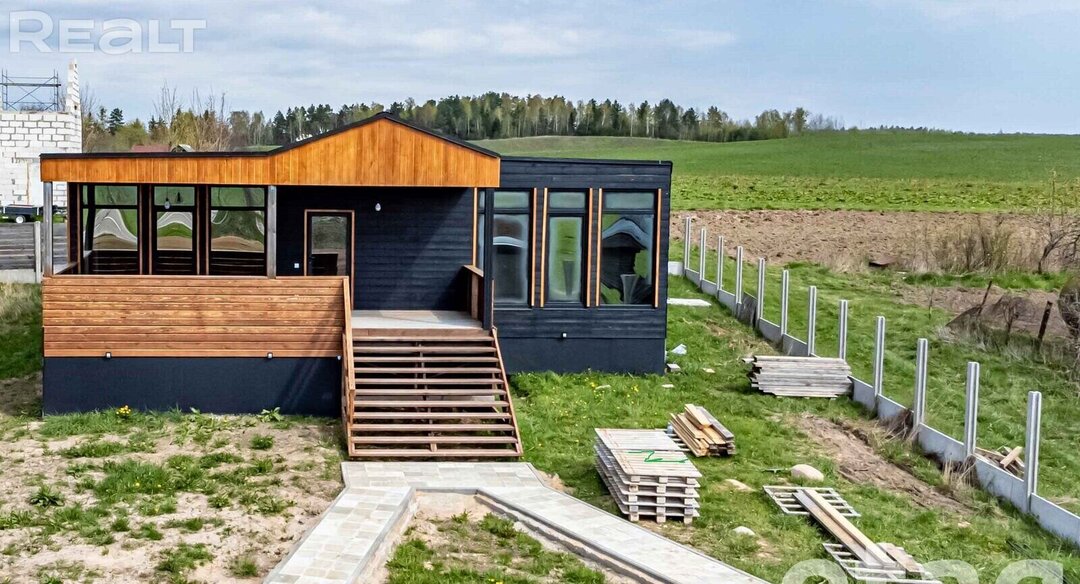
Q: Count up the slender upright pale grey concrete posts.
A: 12